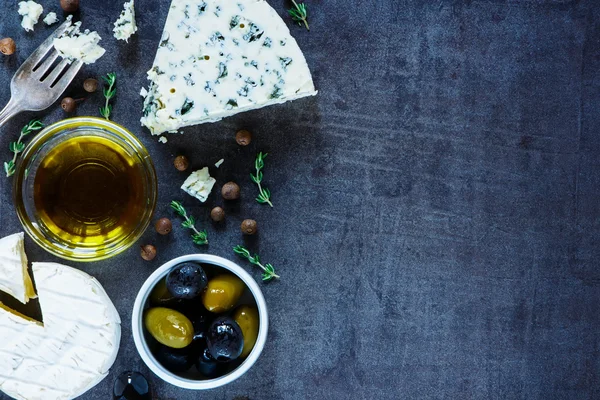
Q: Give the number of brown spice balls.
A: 11